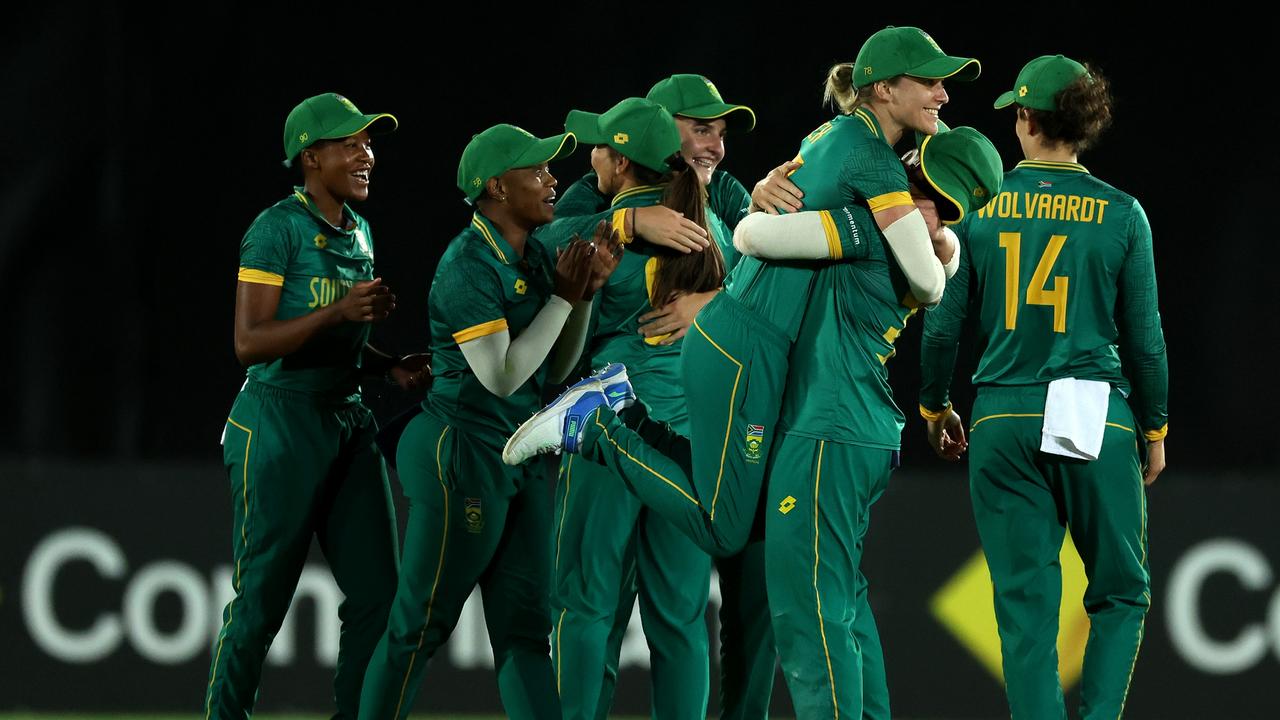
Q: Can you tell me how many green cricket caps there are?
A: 7